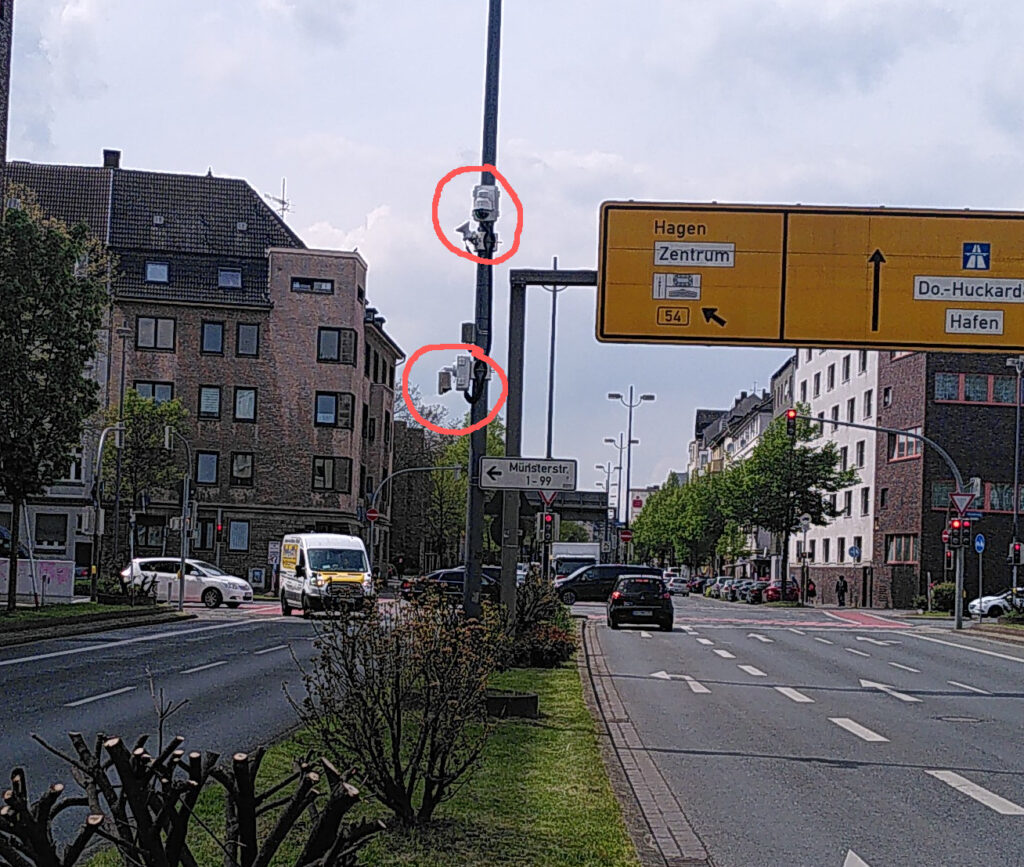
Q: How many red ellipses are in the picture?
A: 2